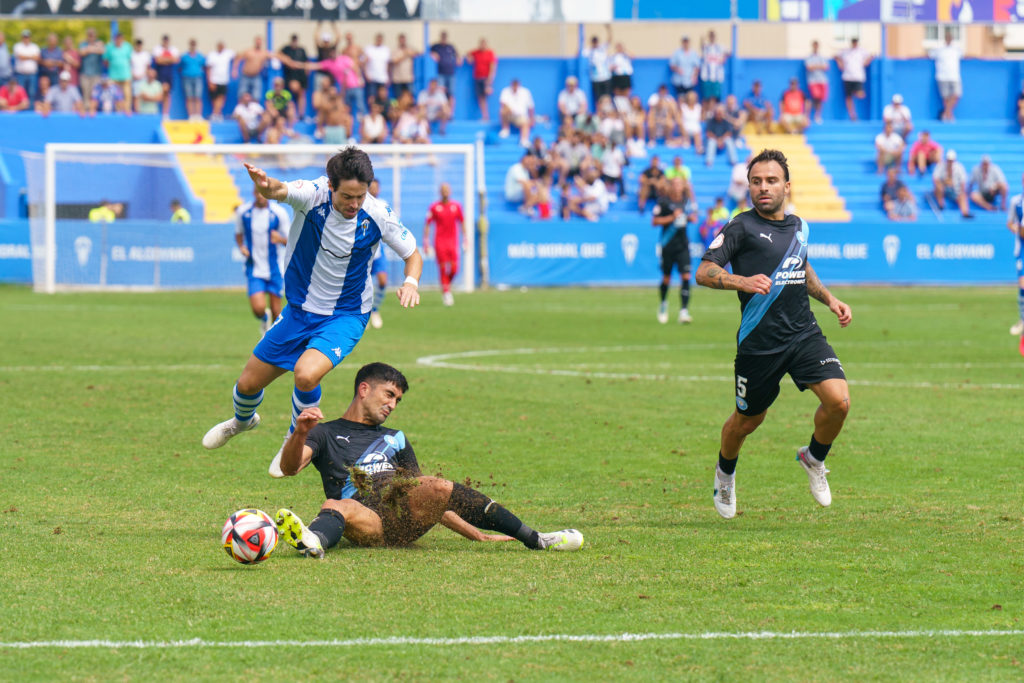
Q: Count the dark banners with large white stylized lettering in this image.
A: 1